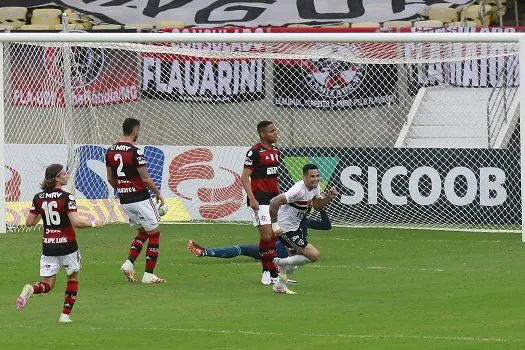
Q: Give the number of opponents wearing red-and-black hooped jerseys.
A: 3